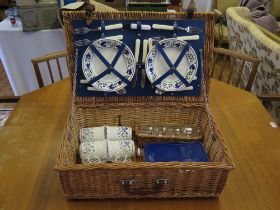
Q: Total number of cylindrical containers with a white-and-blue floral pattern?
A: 4